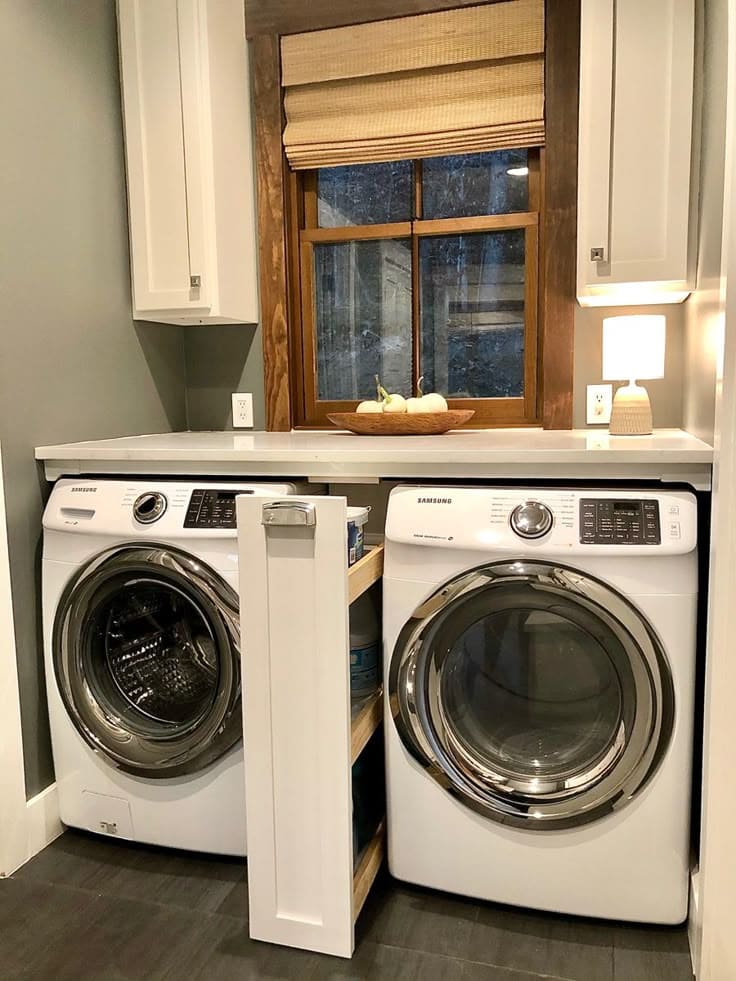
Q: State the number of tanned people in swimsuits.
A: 0